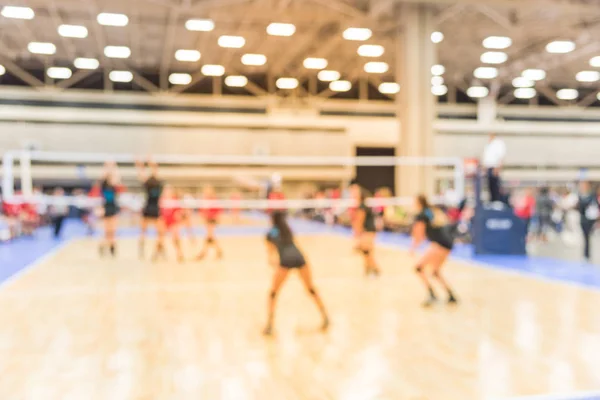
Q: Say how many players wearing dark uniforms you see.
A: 5